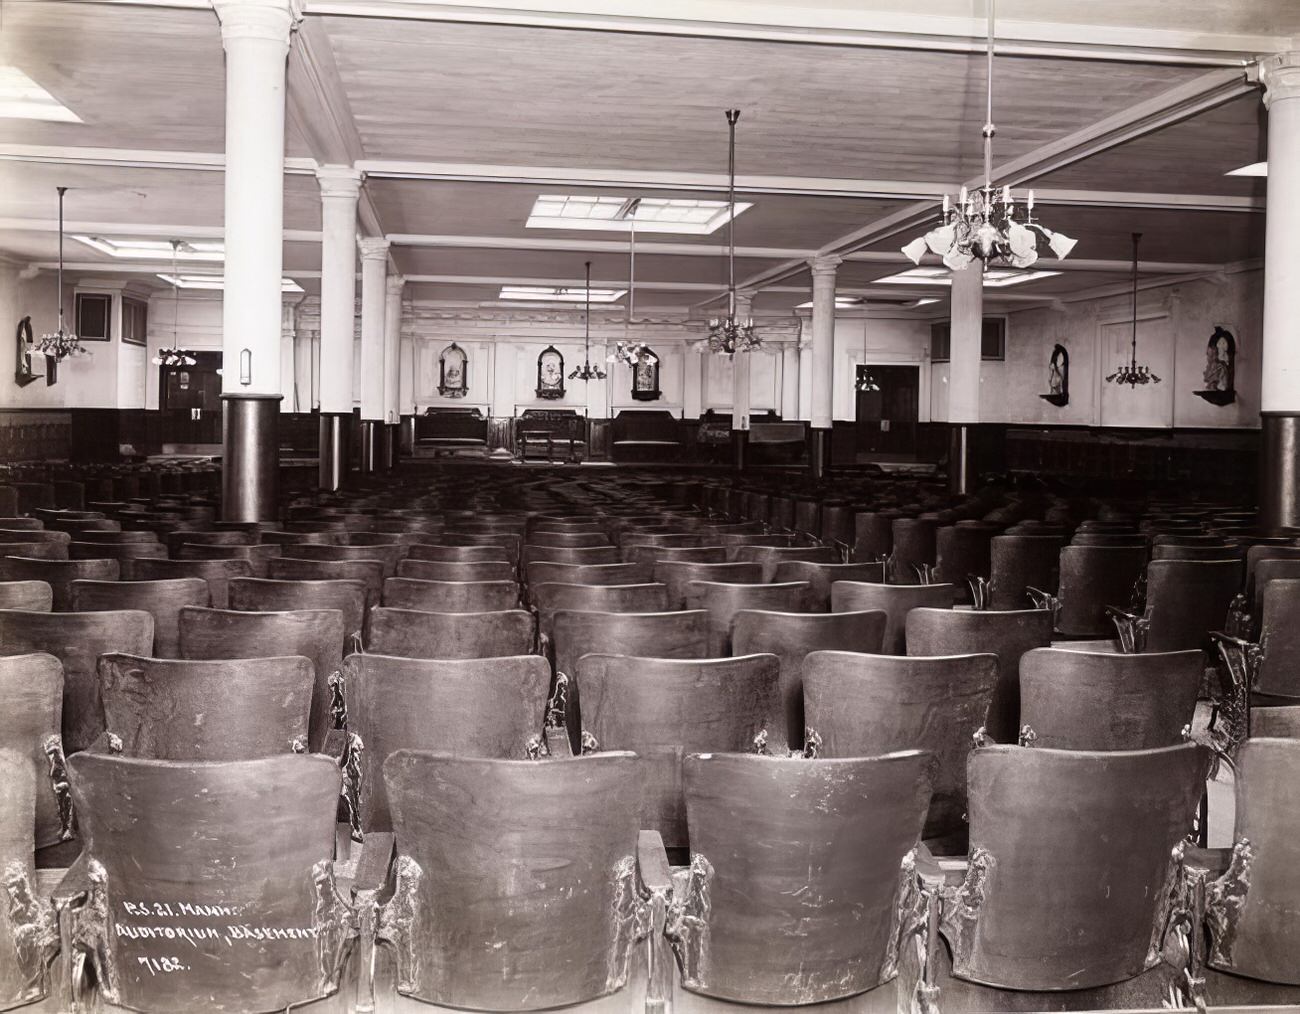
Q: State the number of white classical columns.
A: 8